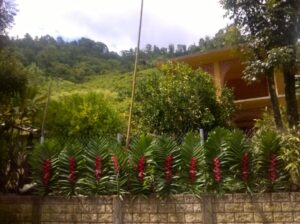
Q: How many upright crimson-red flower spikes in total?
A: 10